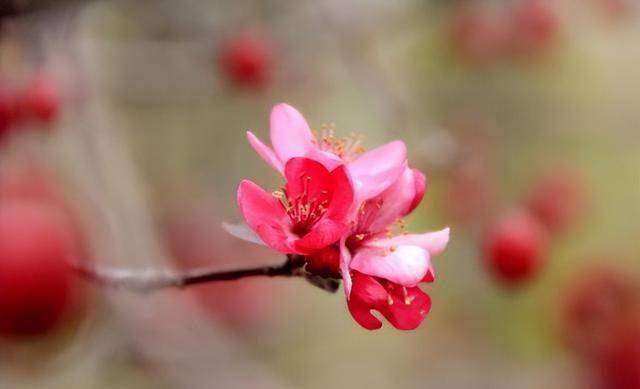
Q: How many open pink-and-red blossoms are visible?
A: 4